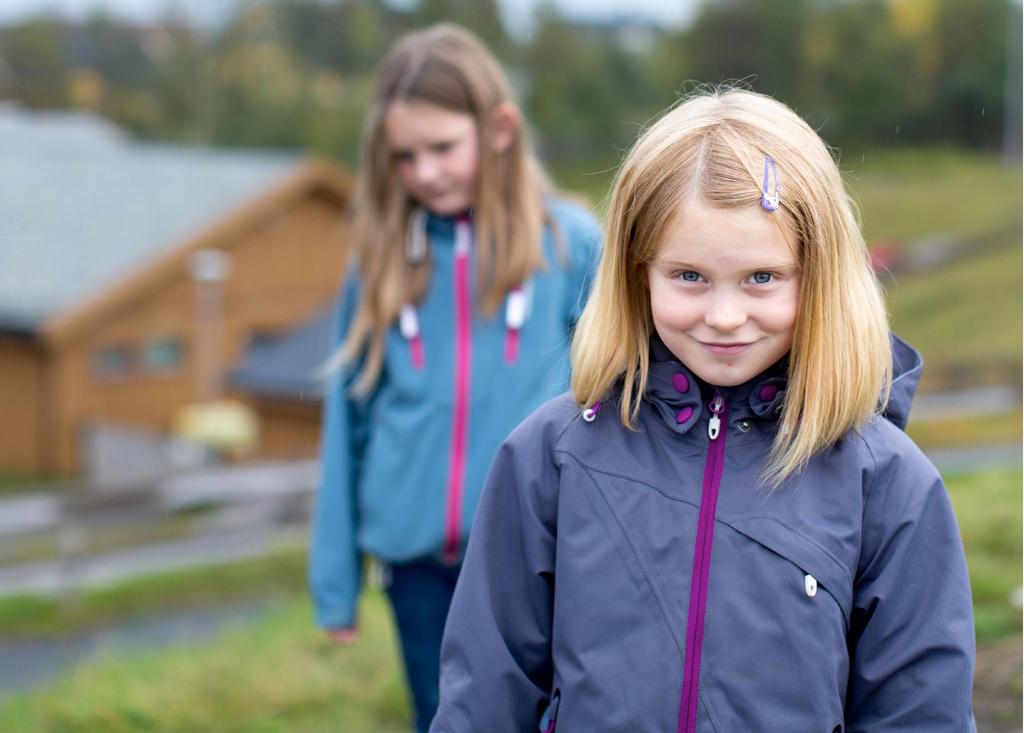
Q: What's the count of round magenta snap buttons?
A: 3